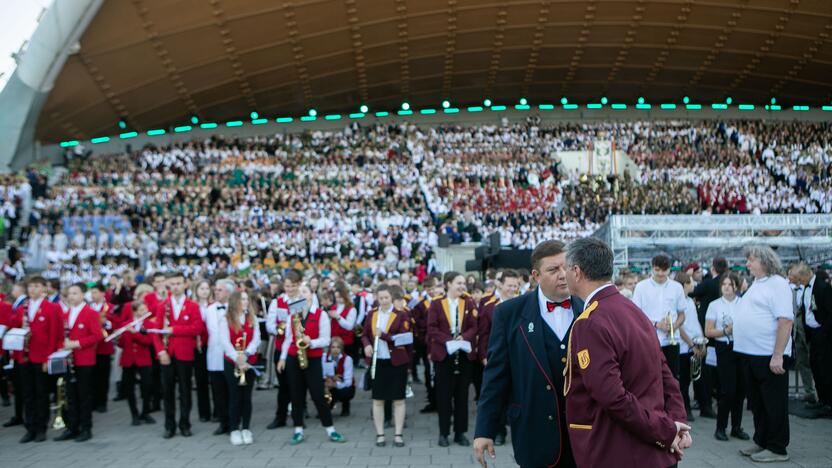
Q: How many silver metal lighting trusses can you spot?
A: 1